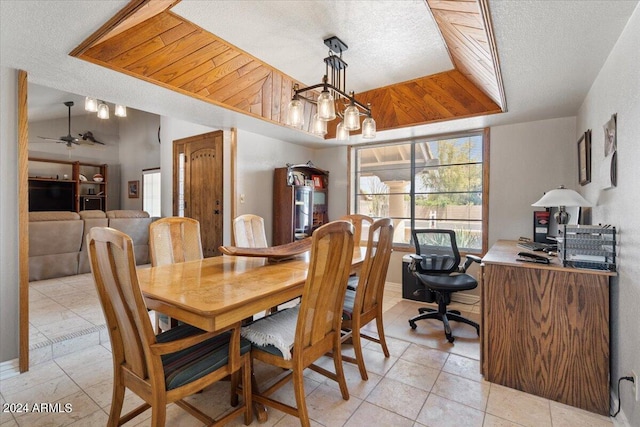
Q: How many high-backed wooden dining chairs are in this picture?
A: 6